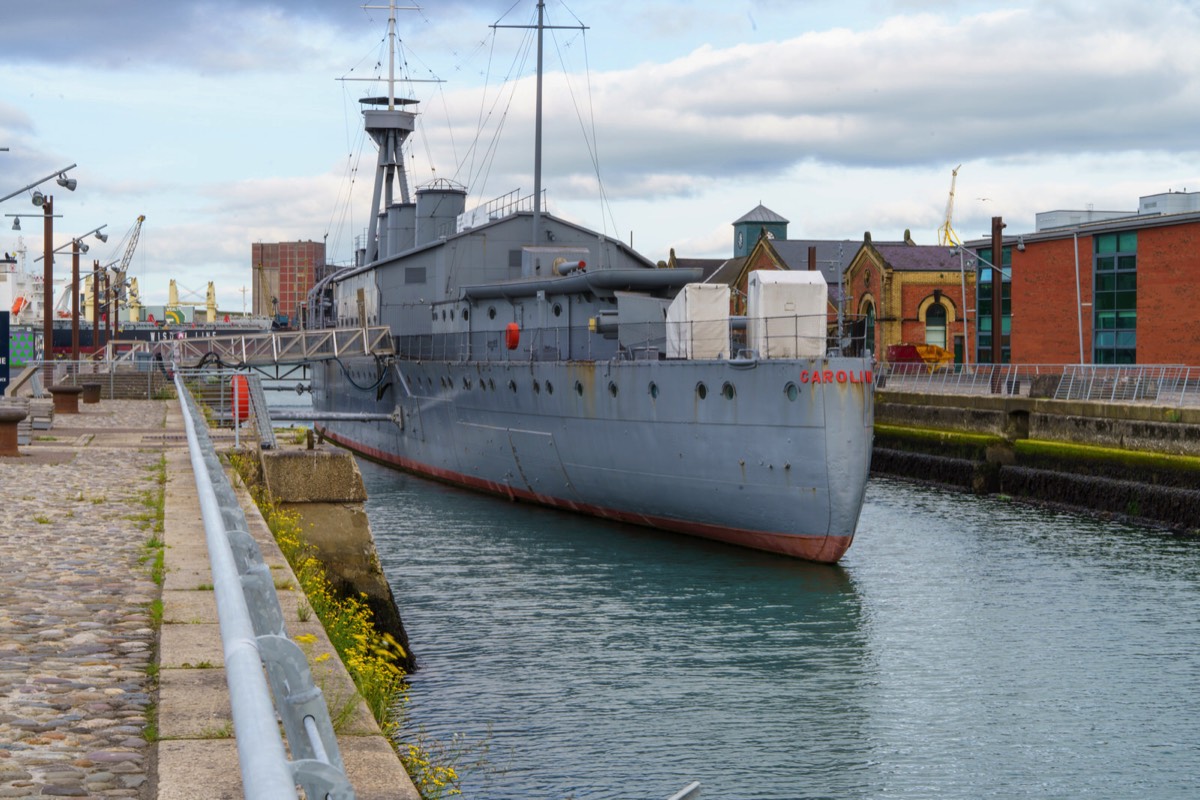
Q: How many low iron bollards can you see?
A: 3